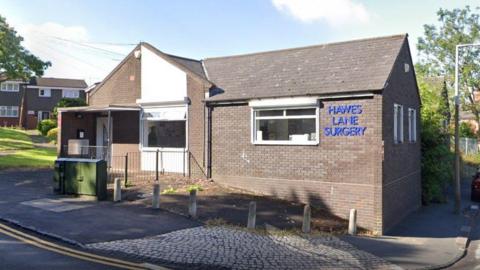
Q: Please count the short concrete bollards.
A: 6